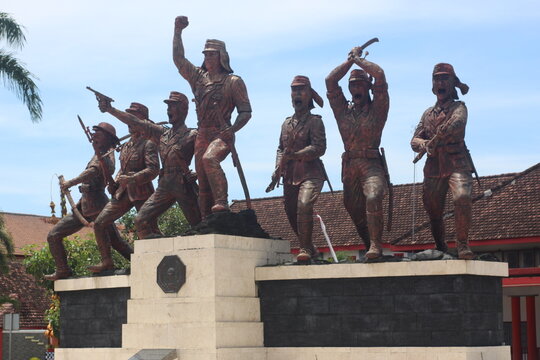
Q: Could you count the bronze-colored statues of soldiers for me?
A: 7